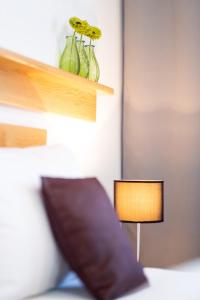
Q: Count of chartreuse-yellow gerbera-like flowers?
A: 3